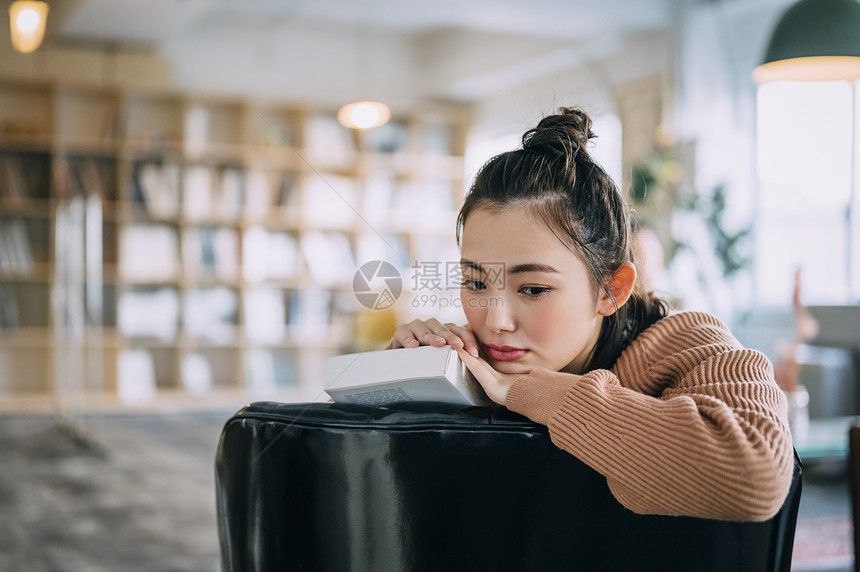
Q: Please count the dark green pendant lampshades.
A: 1